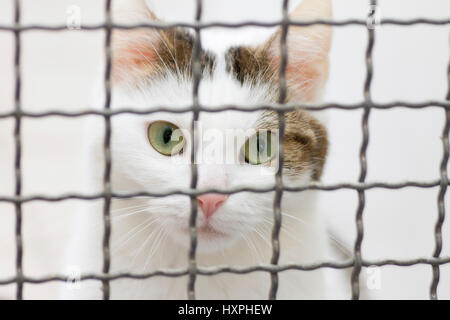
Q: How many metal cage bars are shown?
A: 10